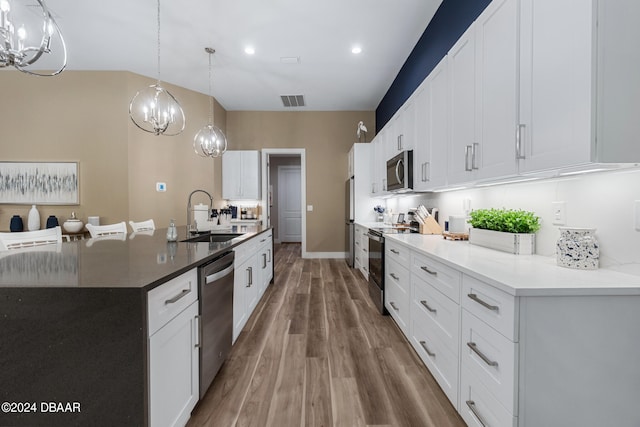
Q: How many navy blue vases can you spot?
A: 2